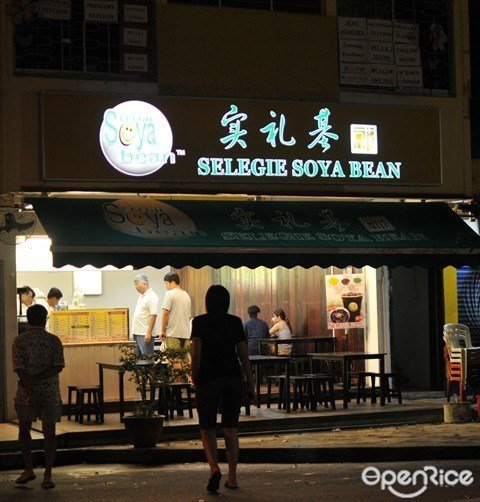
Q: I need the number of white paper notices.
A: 14